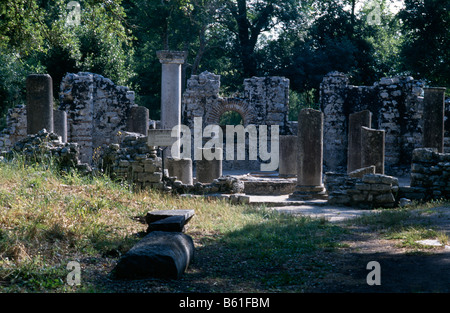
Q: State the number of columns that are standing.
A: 11